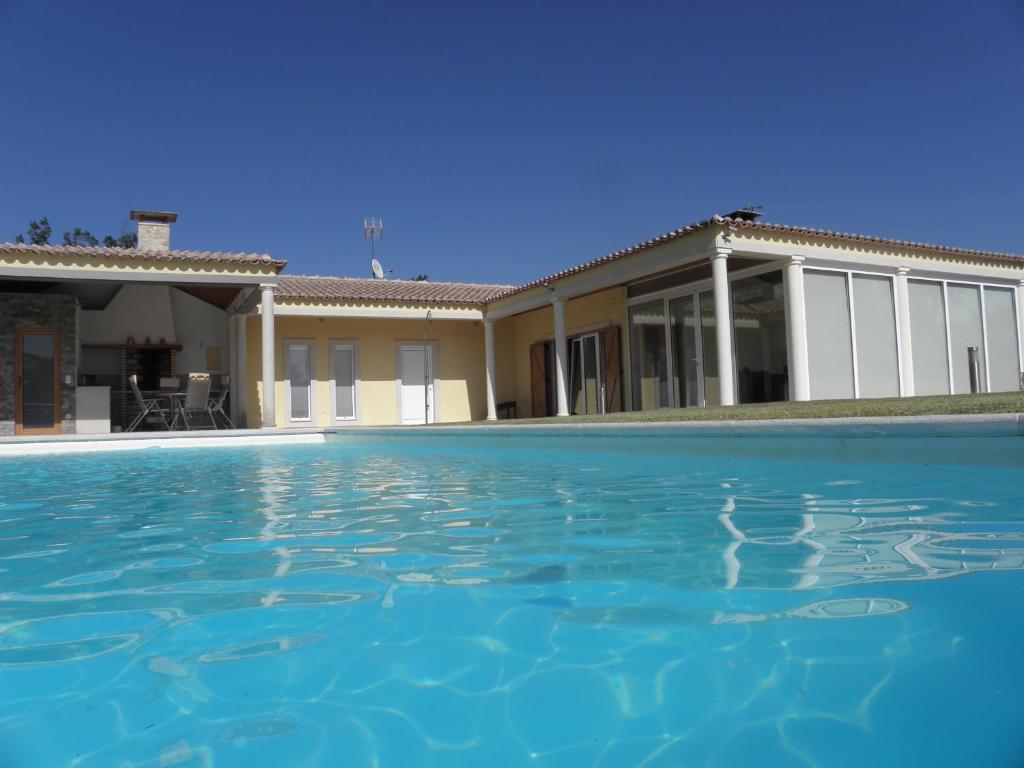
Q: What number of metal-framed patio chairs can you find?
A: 4